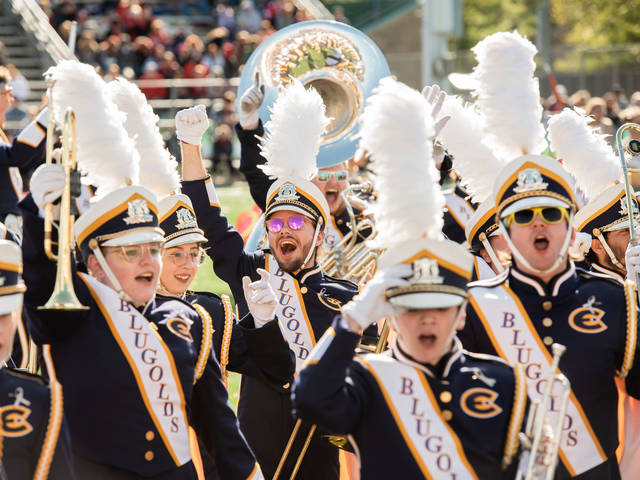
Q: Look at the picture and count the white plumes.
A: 7